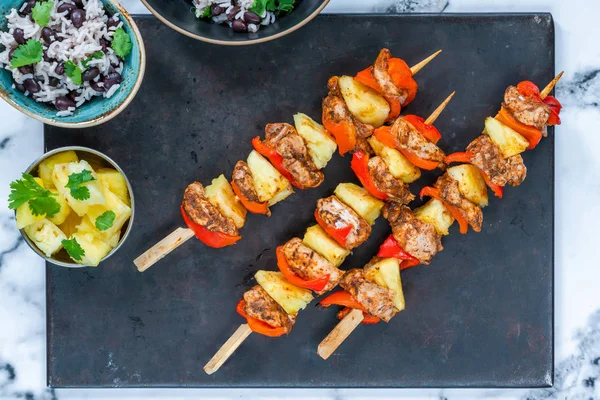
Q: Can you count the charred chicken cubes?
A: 15